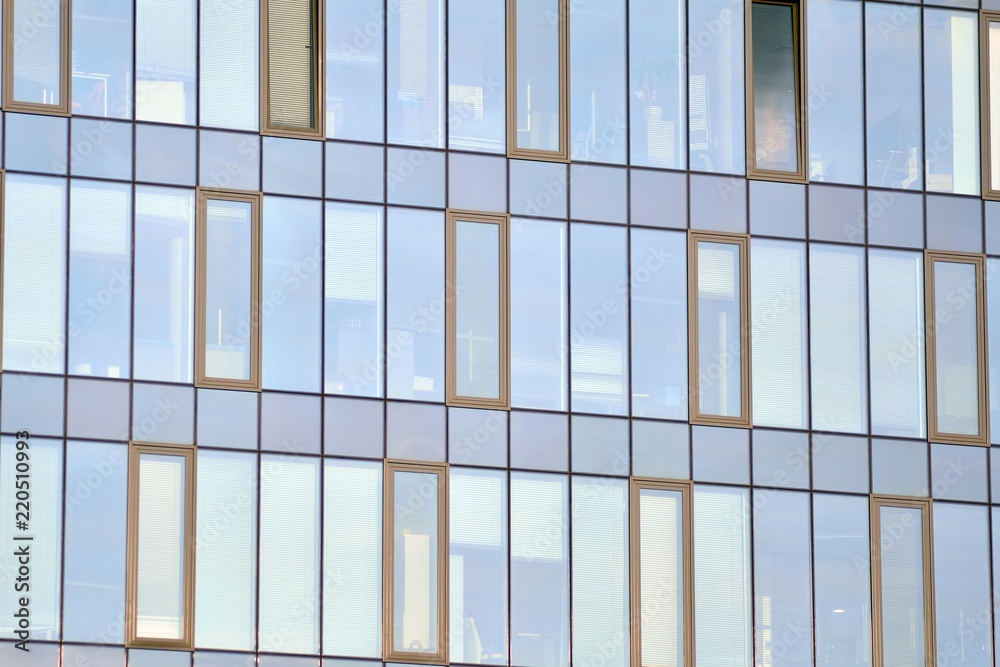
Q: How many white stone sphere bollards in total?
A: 0